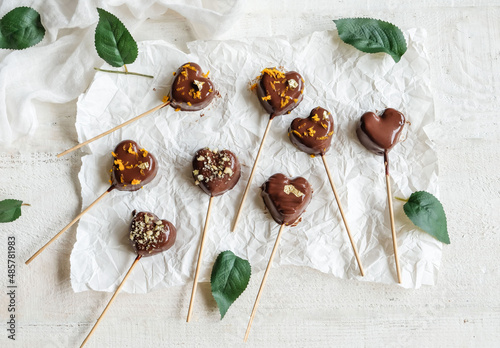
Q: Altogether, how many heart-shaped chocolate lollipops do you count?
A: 8